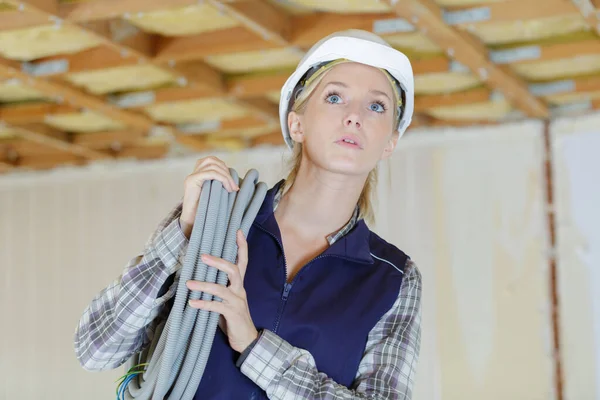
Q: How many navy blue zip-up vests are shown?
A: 1